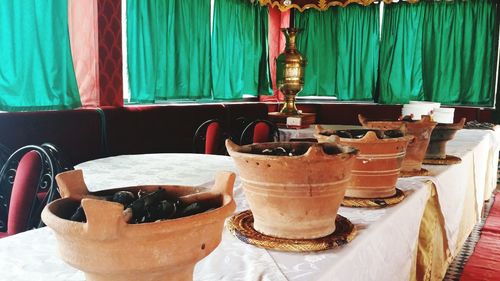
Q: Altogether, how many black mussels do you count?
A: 0